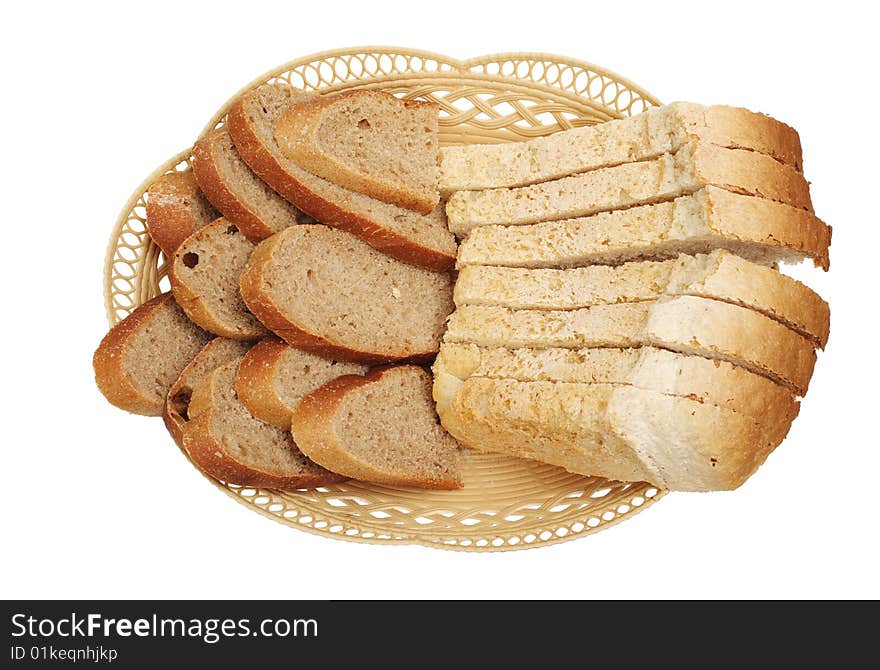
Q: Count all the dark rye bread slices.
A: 11